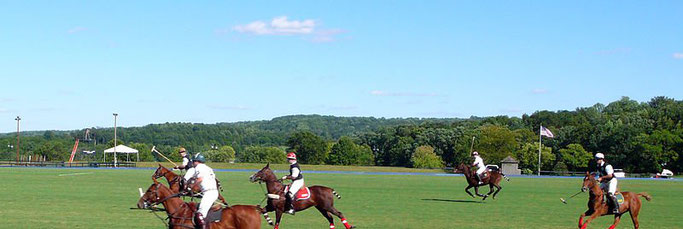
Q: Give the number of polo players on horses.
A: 5